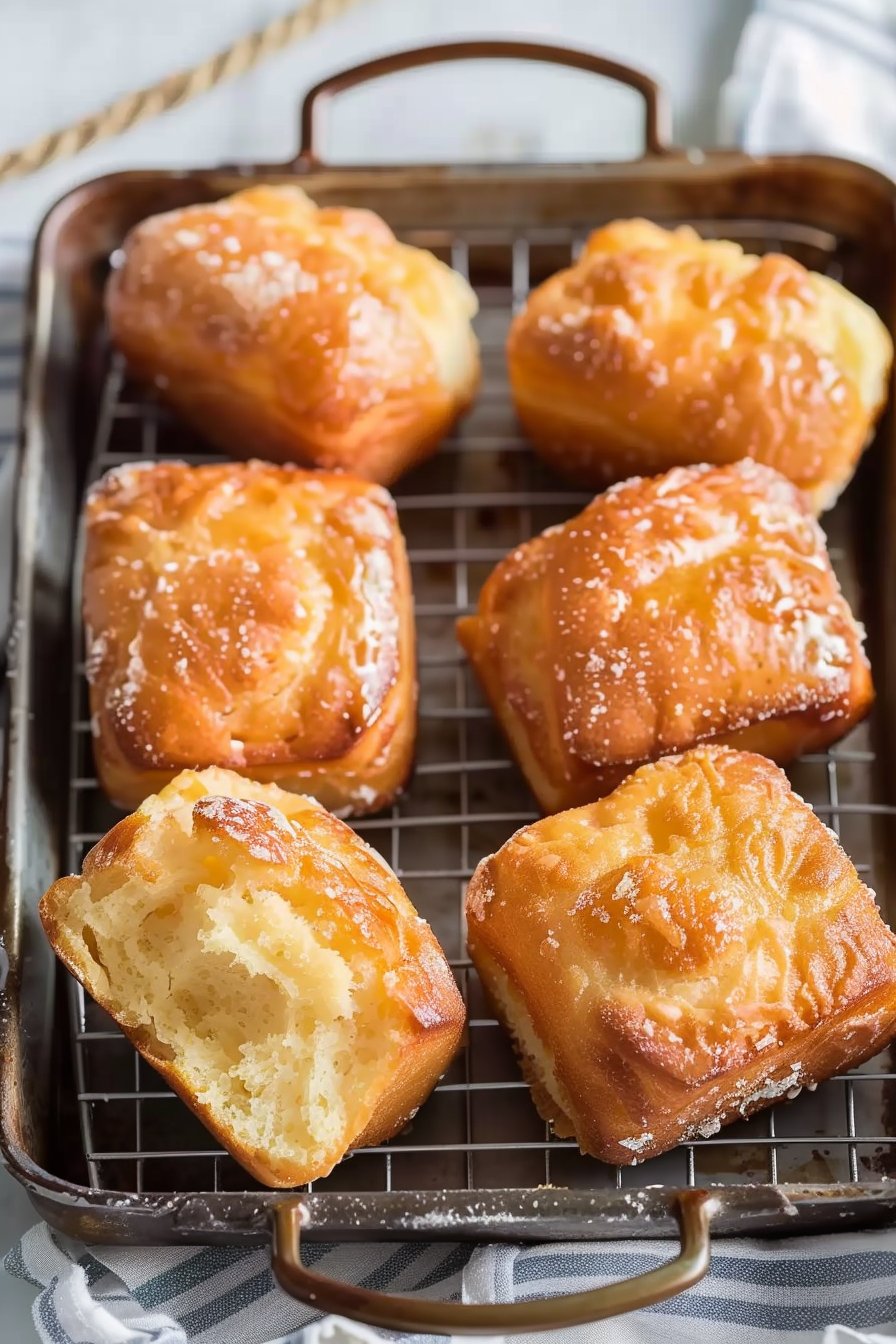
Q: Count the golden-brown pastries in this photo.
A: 6